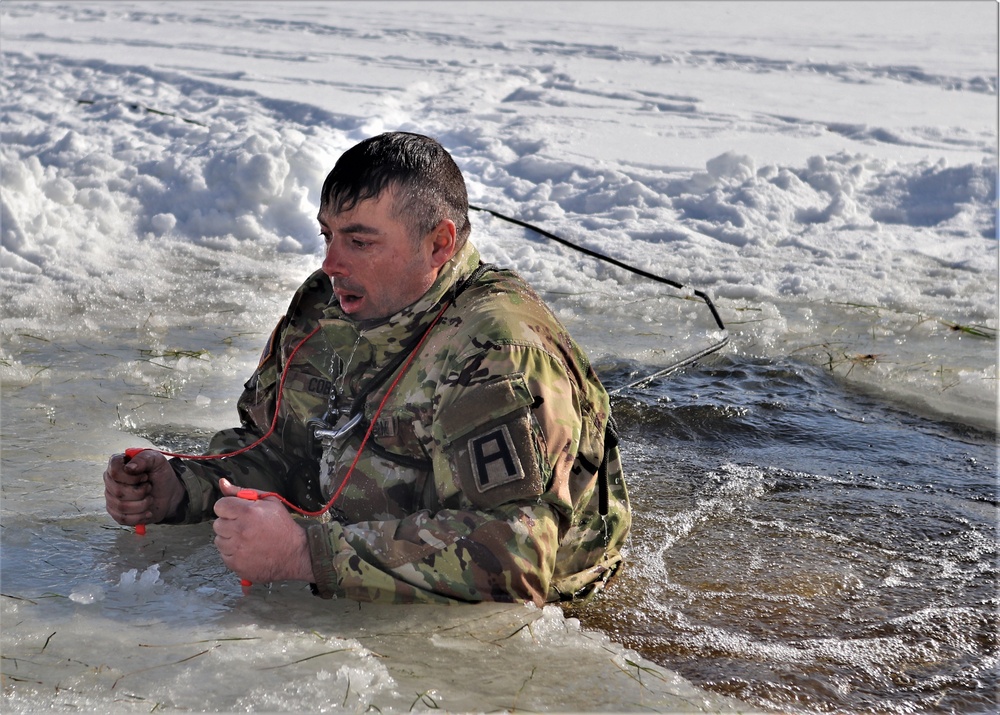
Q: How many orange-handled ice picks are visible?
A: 2